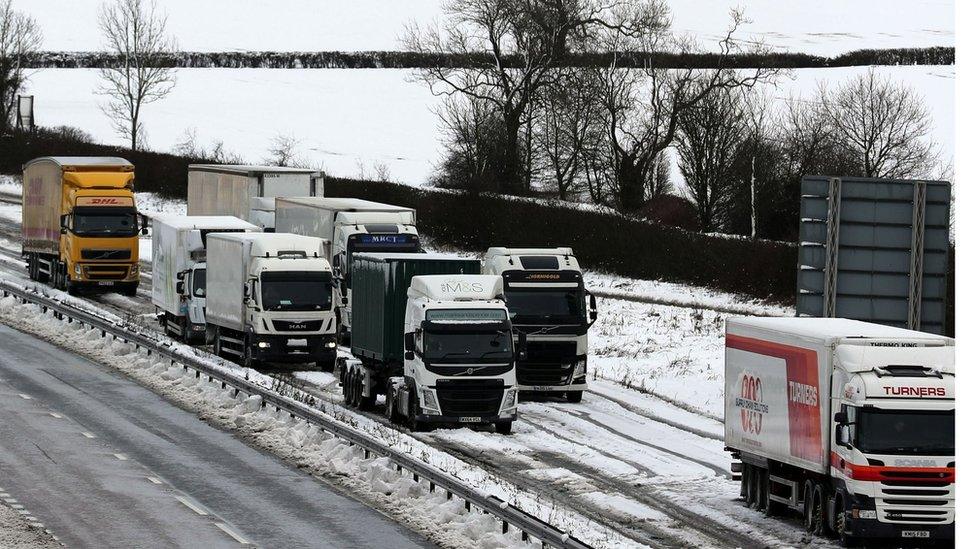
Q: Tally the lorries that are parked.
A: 8